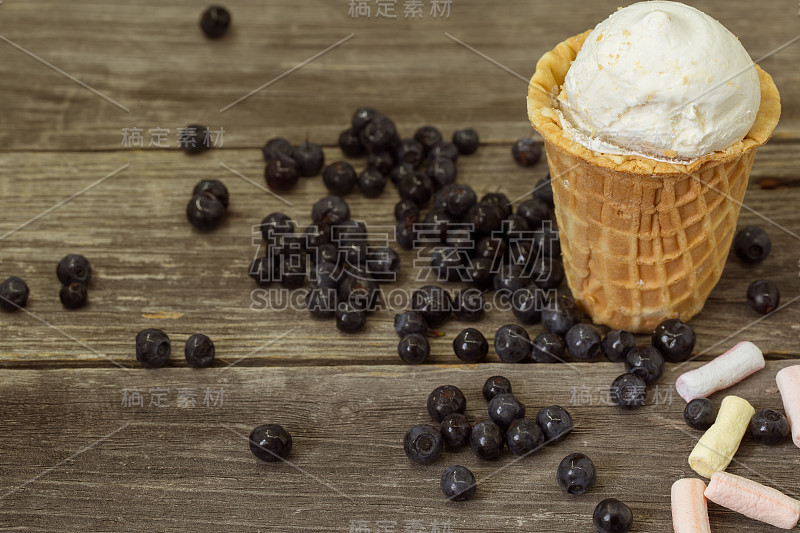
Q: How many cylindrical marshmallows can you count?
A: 5